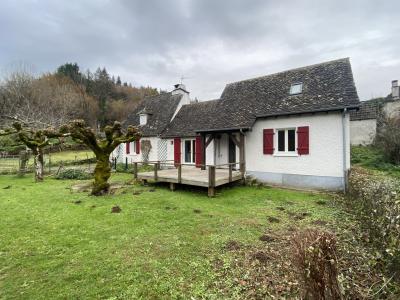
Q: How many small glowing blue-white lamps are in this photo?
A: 0